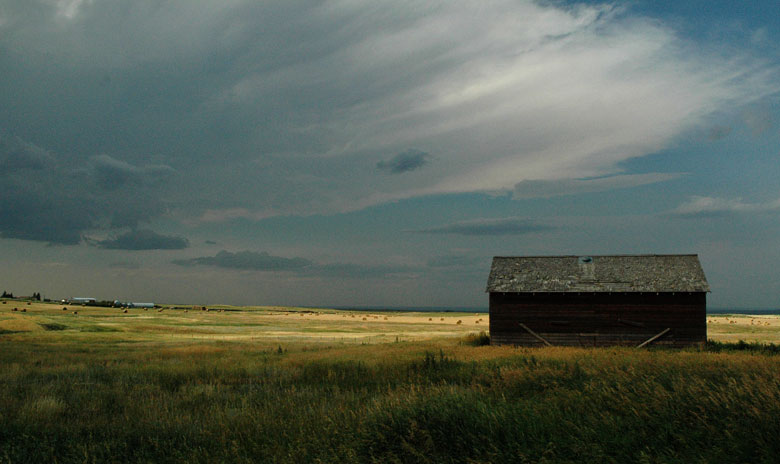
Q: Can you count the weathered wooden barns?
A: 1